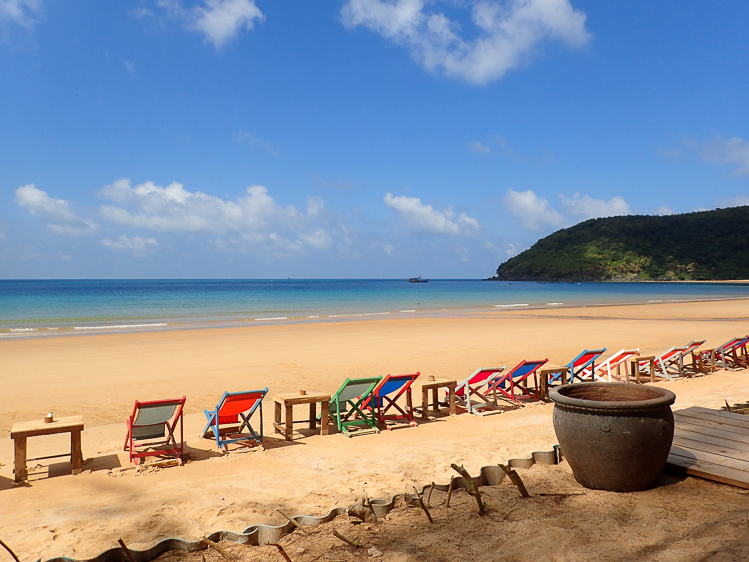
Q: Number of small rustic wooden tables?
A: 6